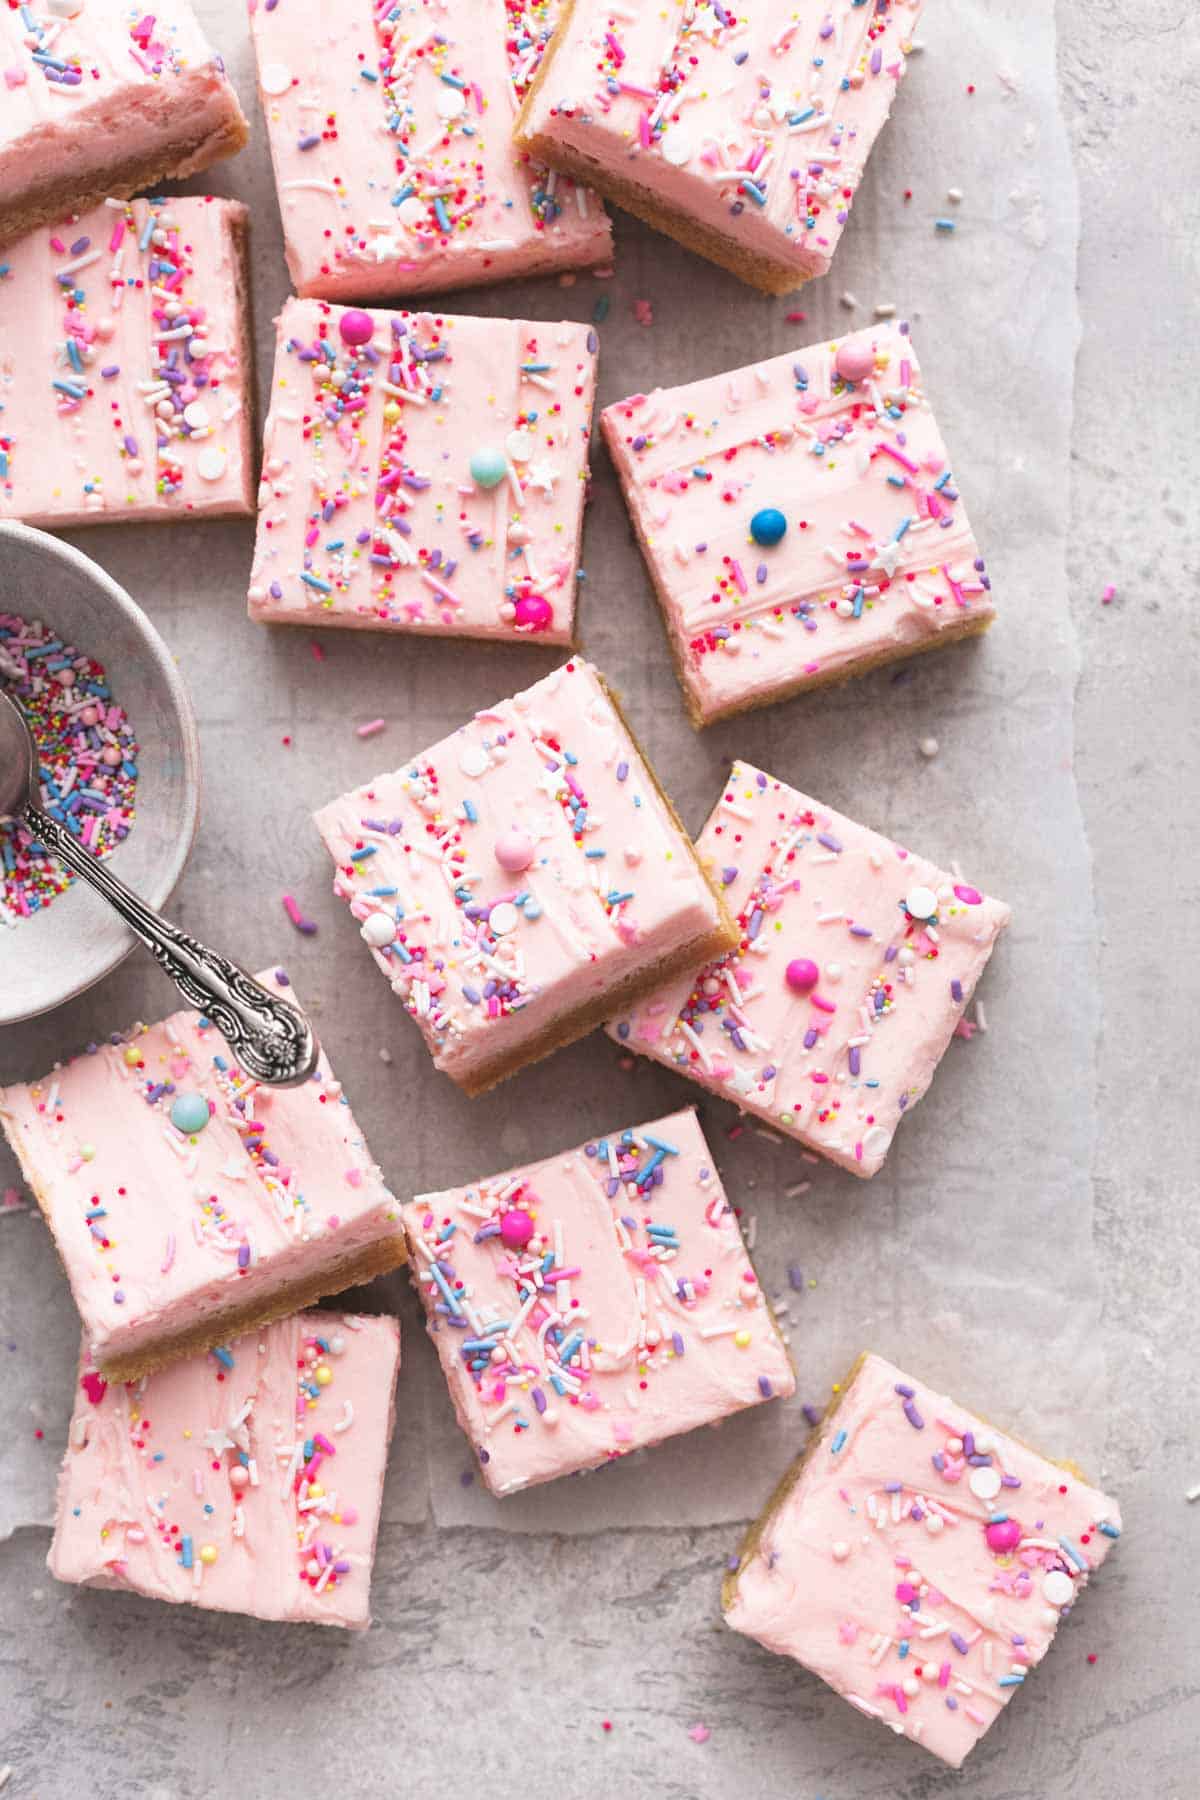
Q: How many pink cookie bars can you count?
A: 12